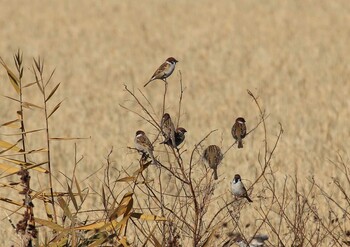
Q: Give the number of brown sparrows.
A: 7